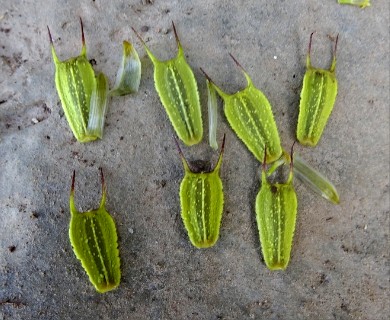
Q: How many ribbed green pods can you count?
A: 7